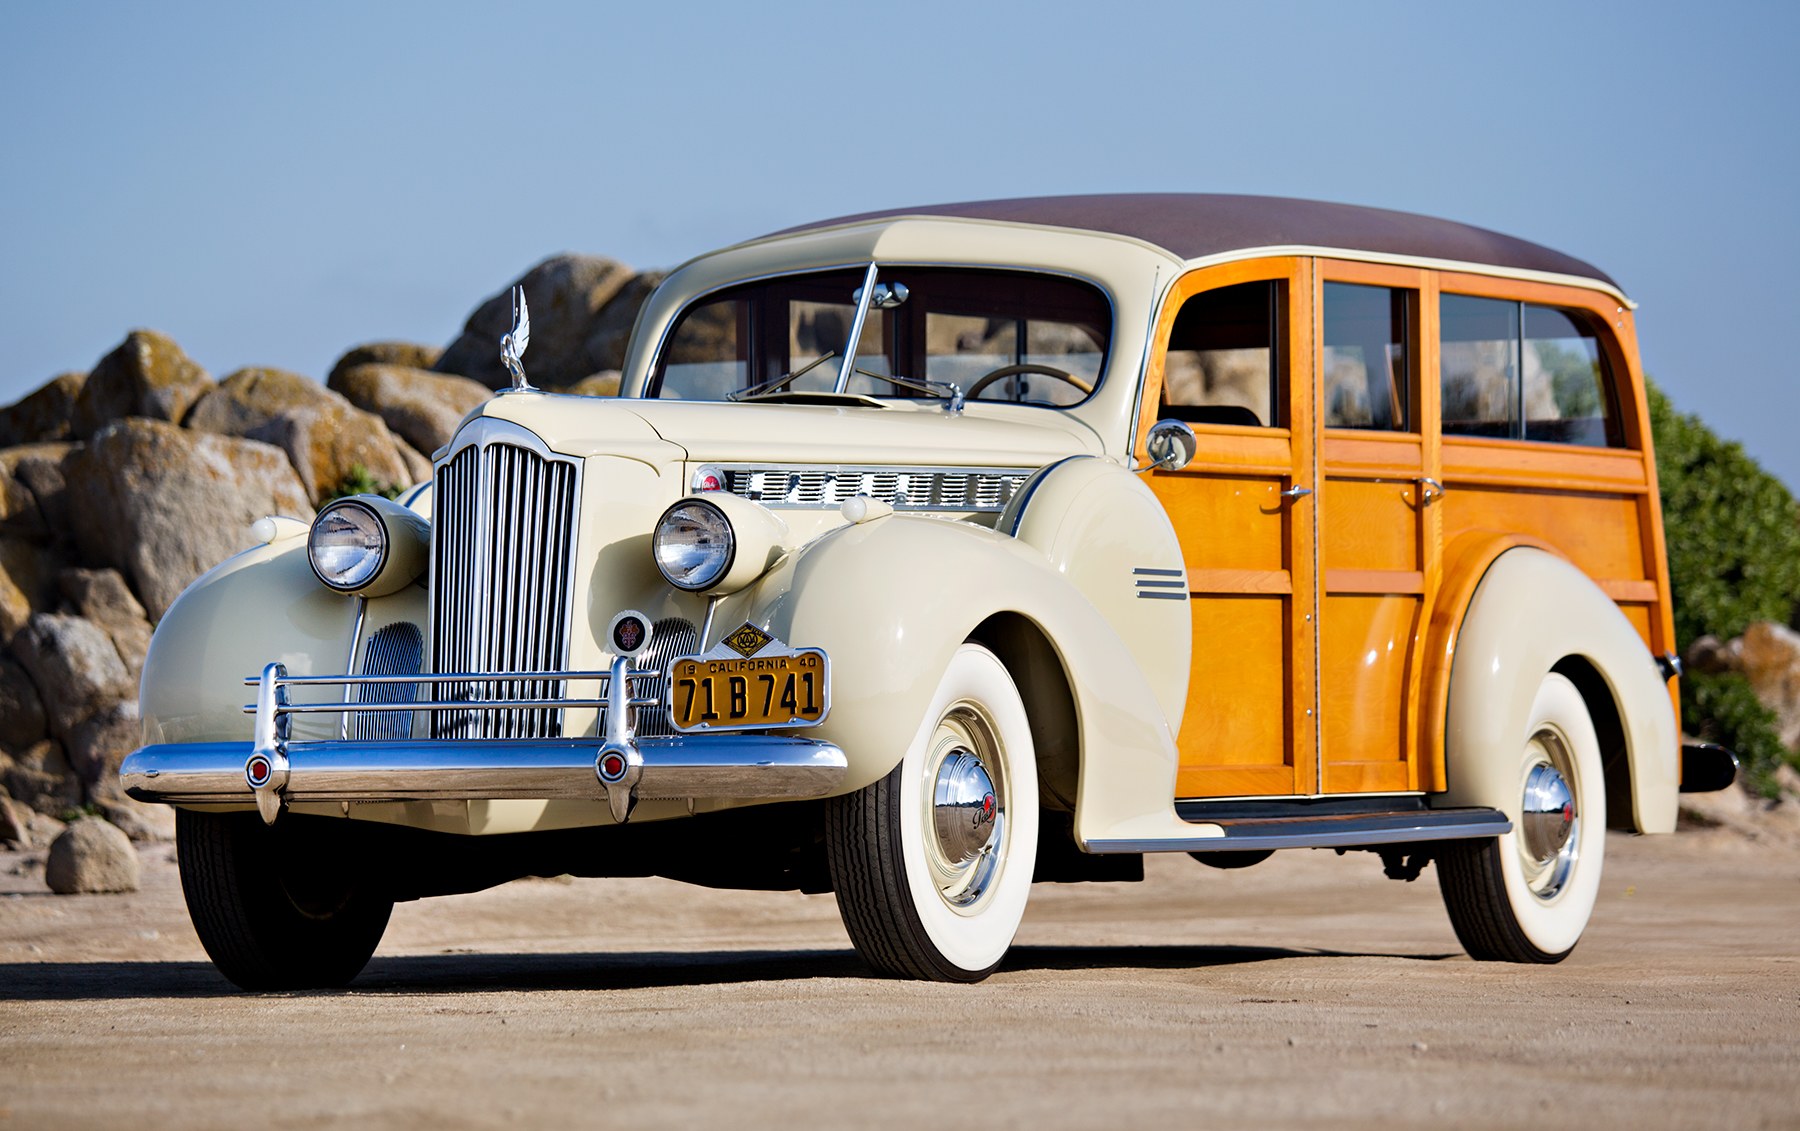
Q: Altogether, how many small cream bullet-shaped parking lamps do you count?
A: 2